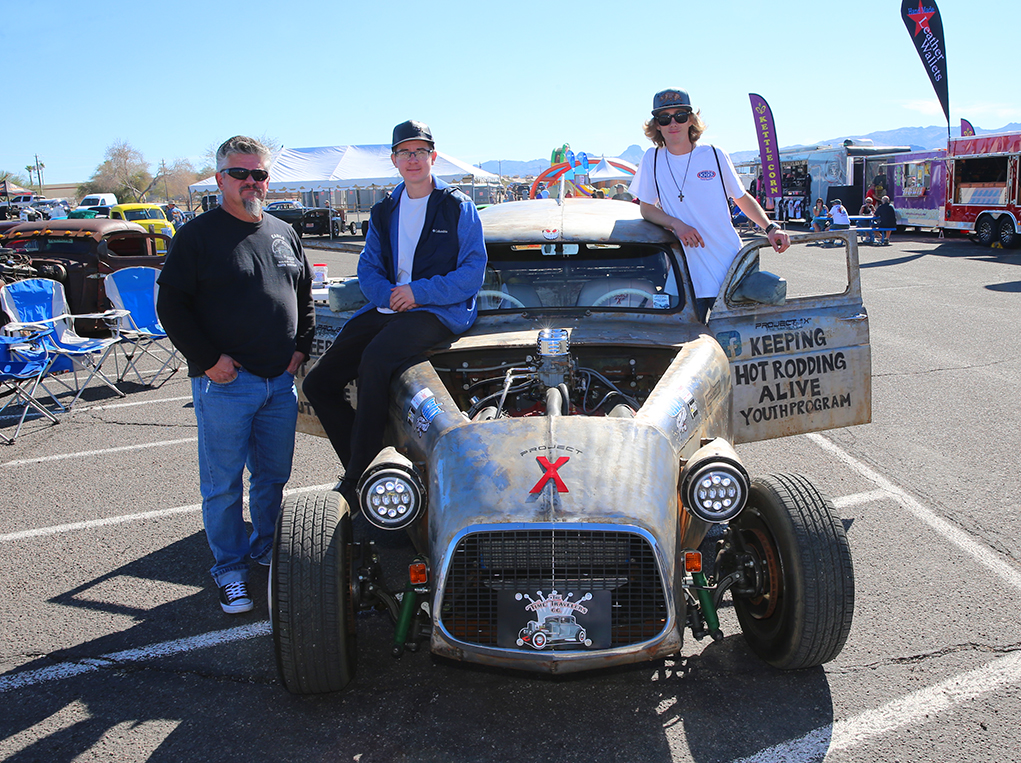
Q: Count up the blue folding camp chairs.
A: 3